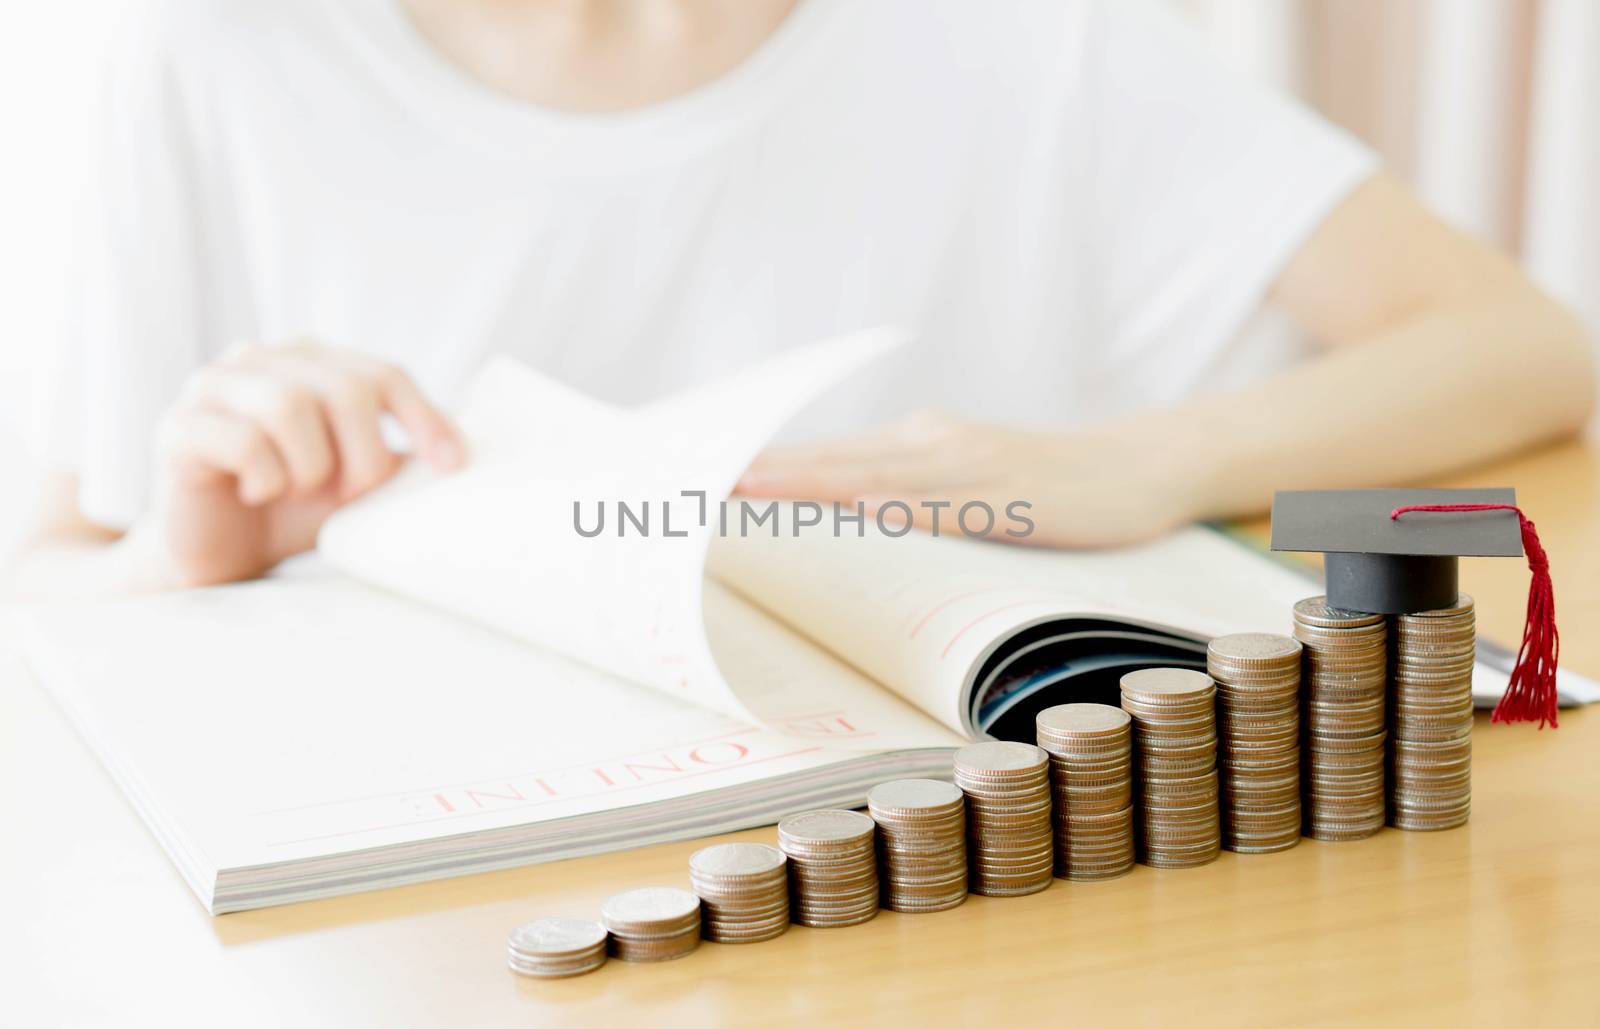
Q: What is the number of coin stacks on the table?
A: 11